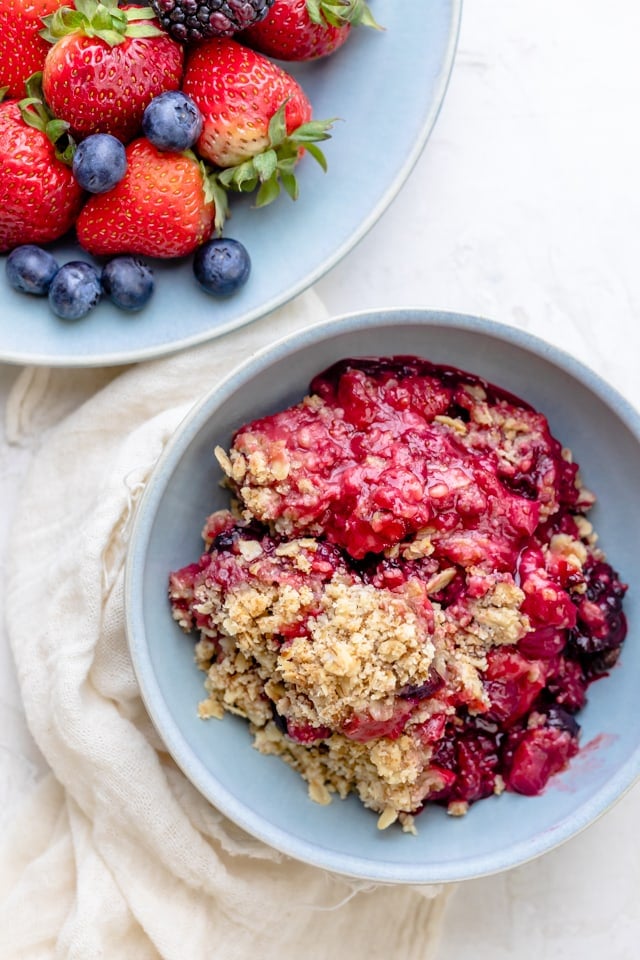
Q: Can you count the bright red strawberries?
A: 6